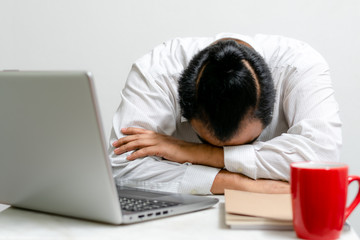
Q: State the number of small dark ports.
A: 4